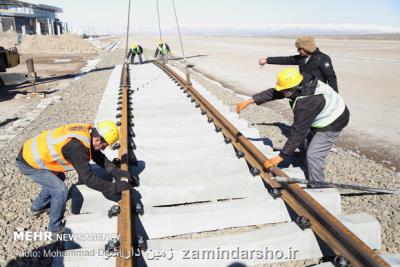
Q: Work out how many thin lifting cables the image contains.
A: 3